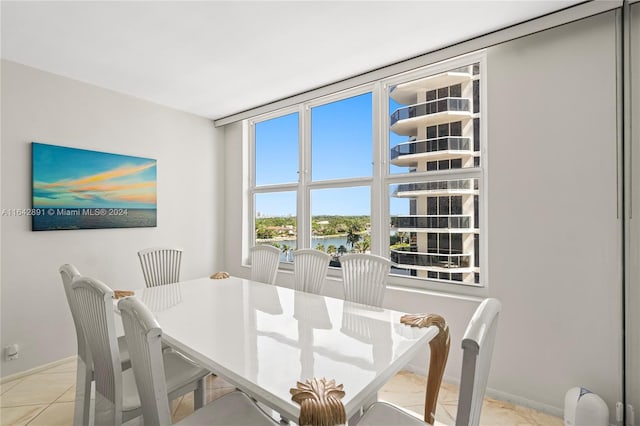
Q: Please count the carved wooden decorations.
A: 4